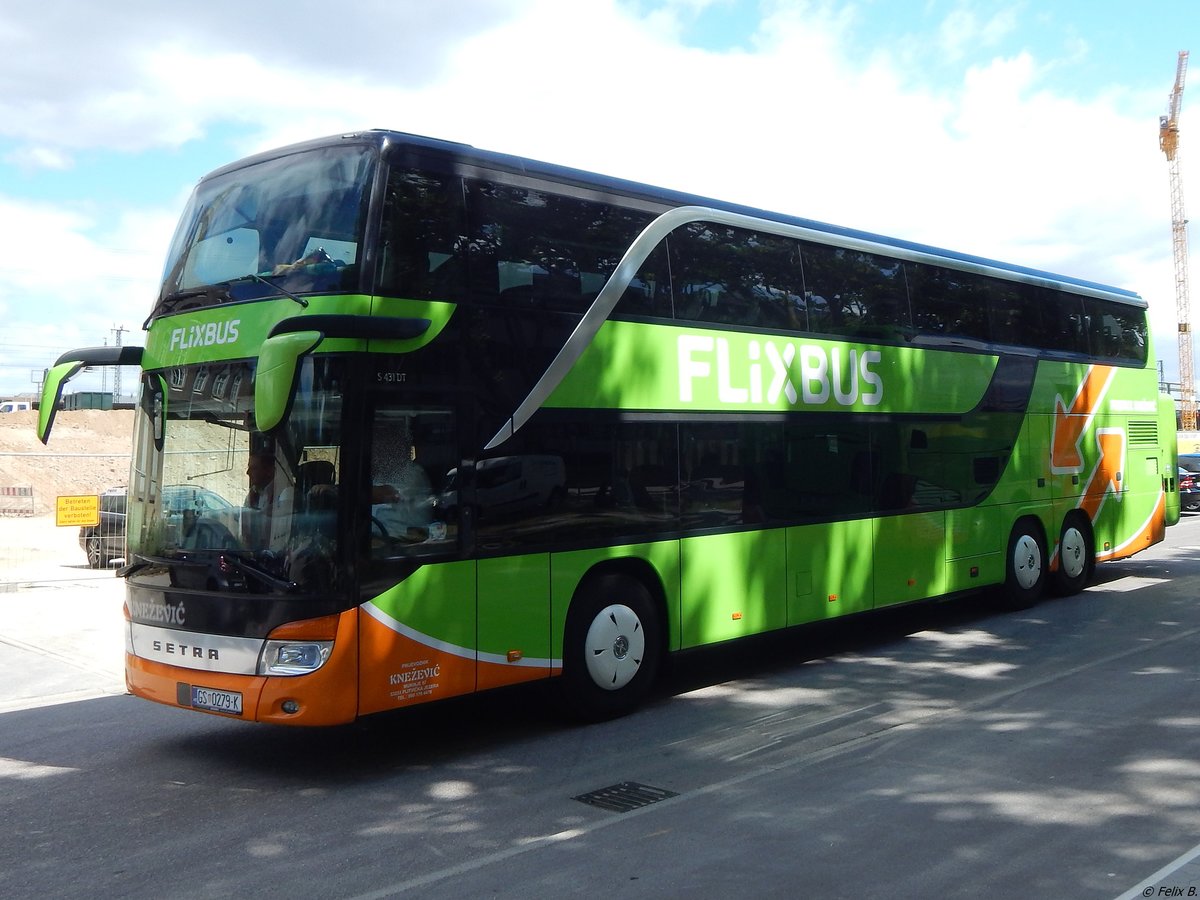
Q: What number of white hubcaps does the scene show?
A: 3